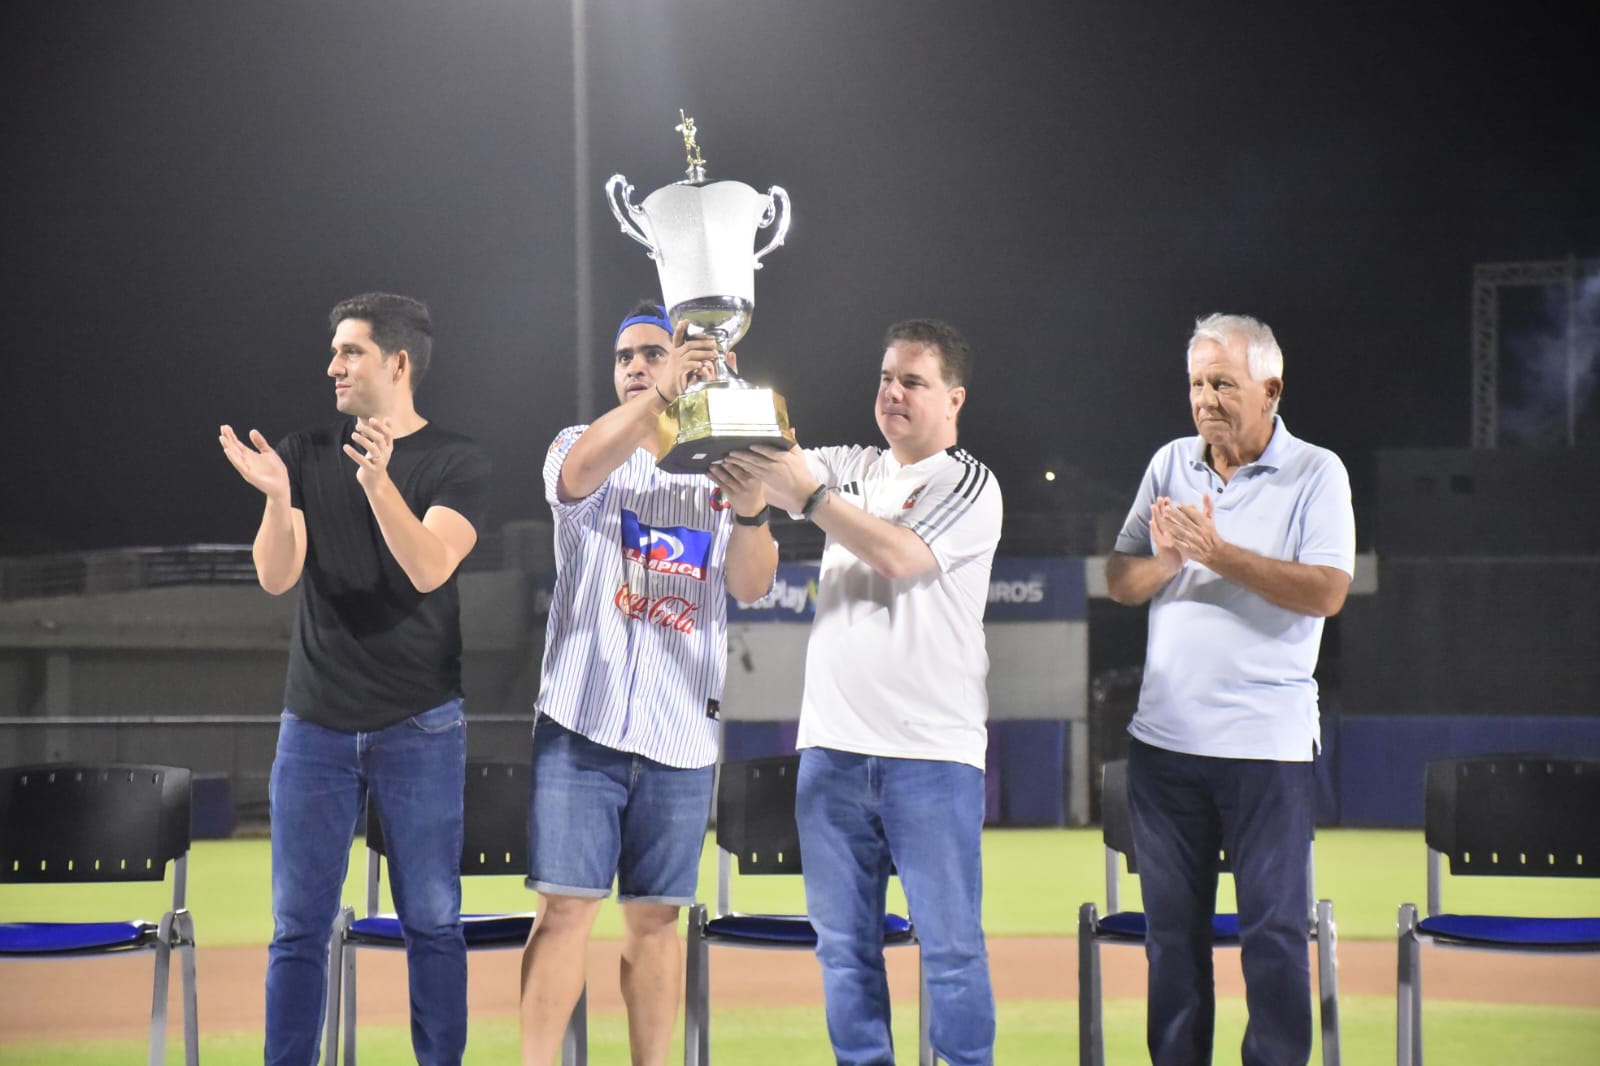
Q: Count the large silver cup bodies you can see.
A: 1